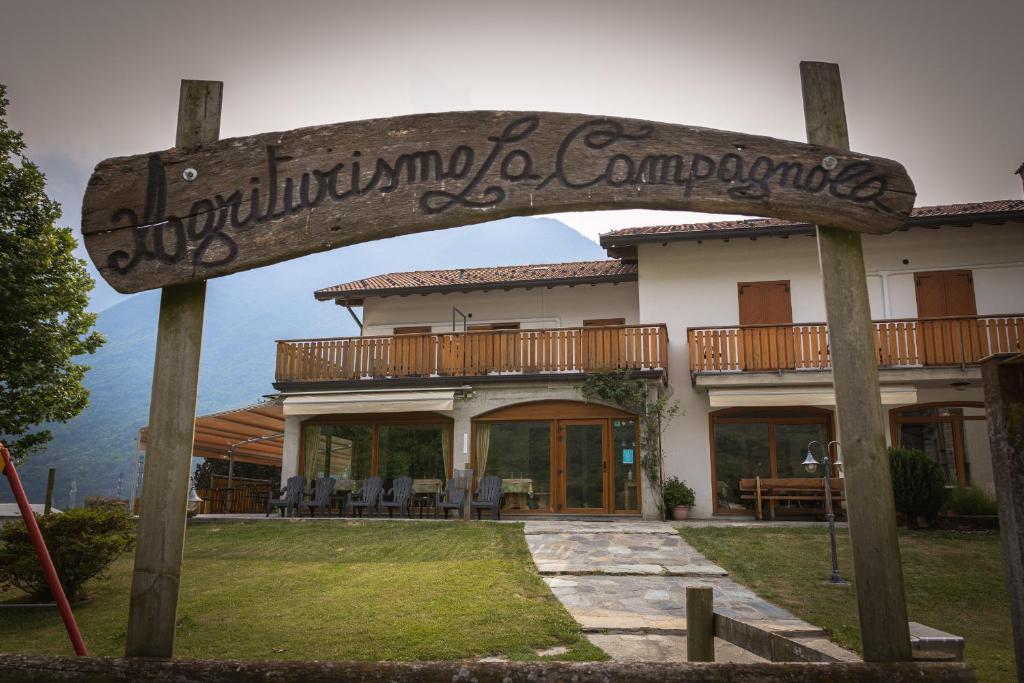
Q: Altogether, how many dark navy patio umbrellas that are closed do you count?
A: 0